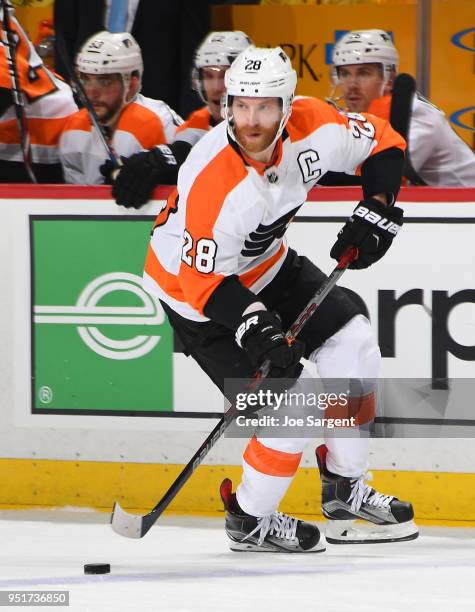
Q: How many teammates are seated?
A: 3